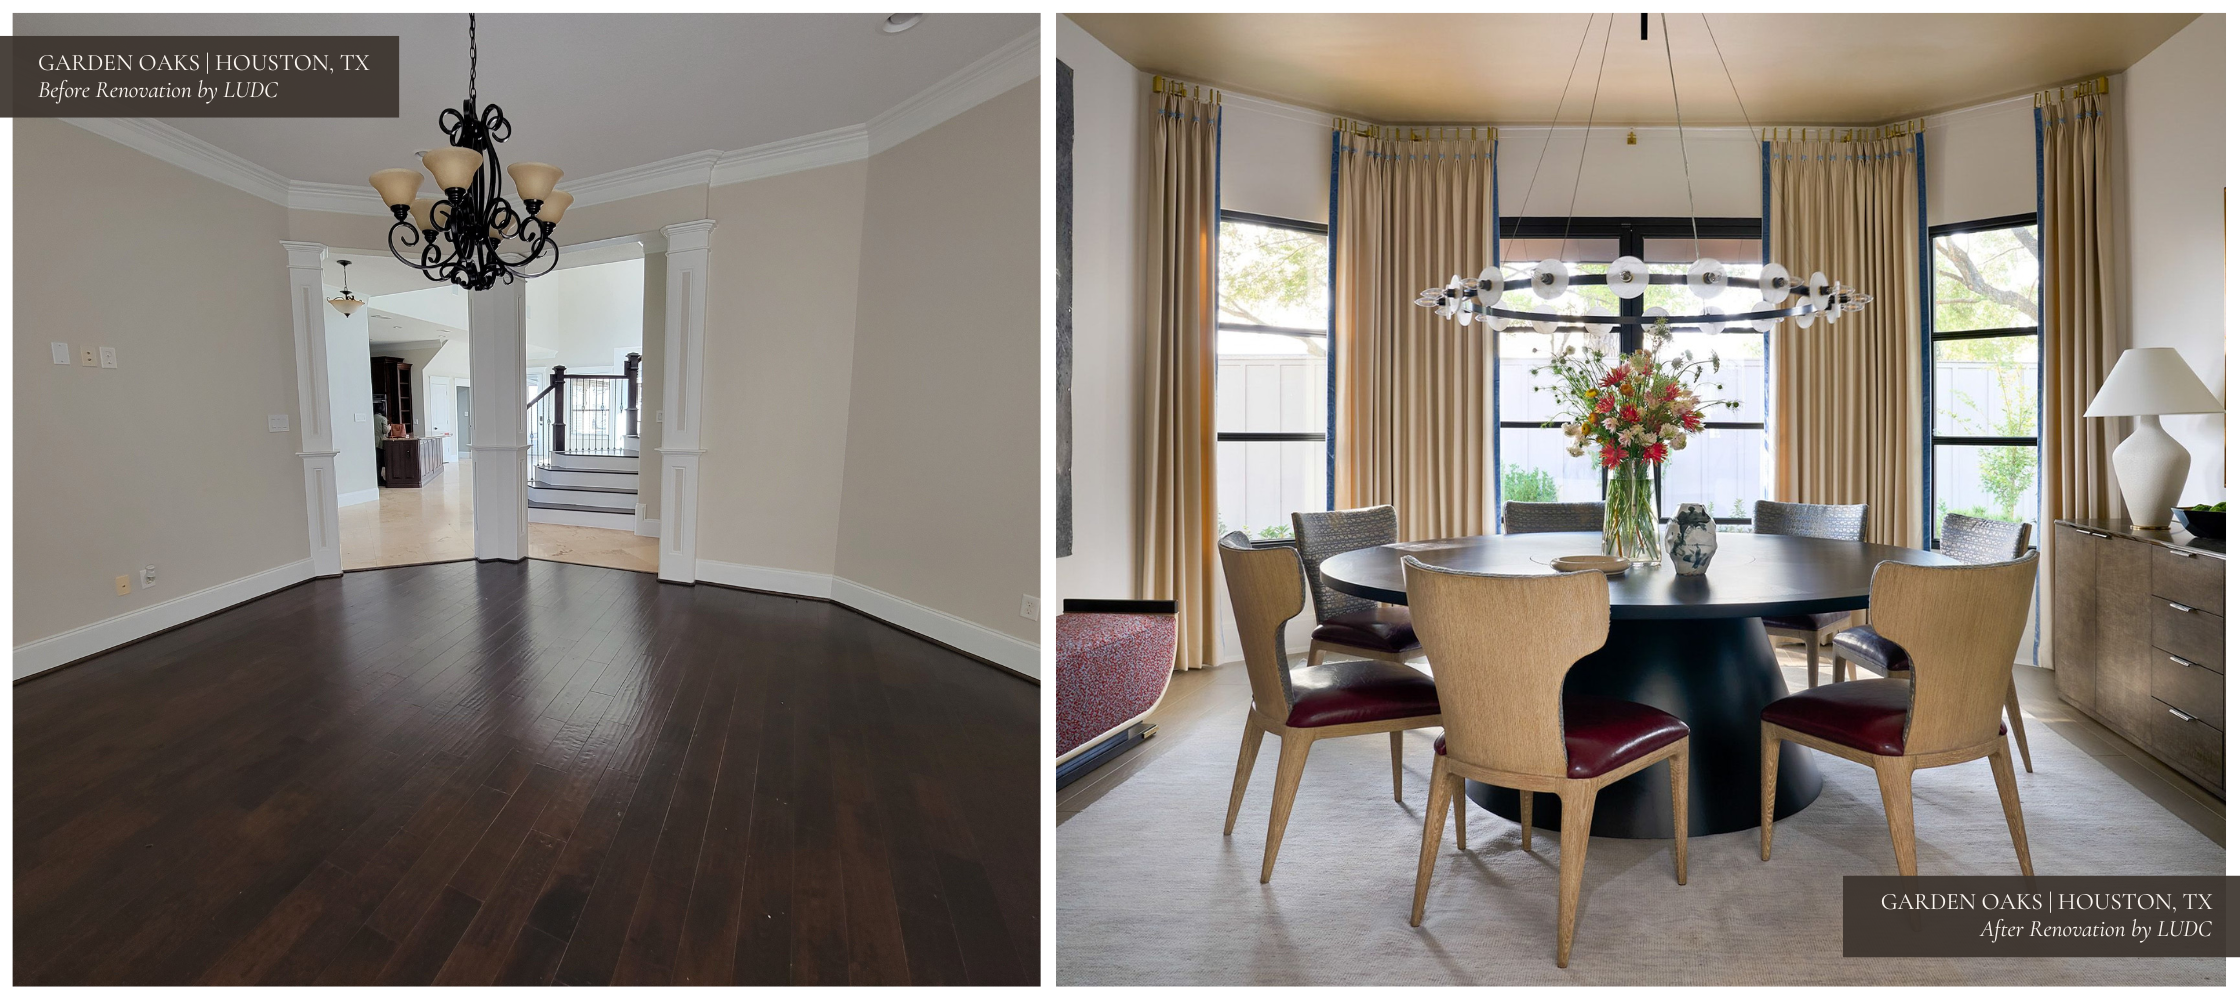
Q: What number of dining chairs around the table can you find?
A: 7